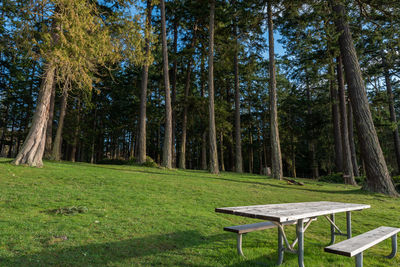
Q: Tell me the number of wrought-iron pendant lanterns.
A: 0